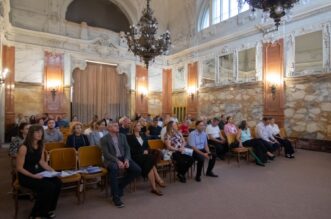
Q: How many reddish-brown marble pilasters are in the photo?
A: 6